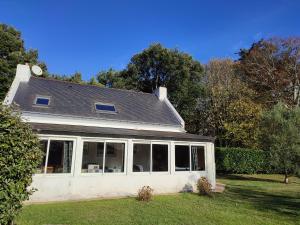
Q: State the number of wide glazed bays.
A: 4